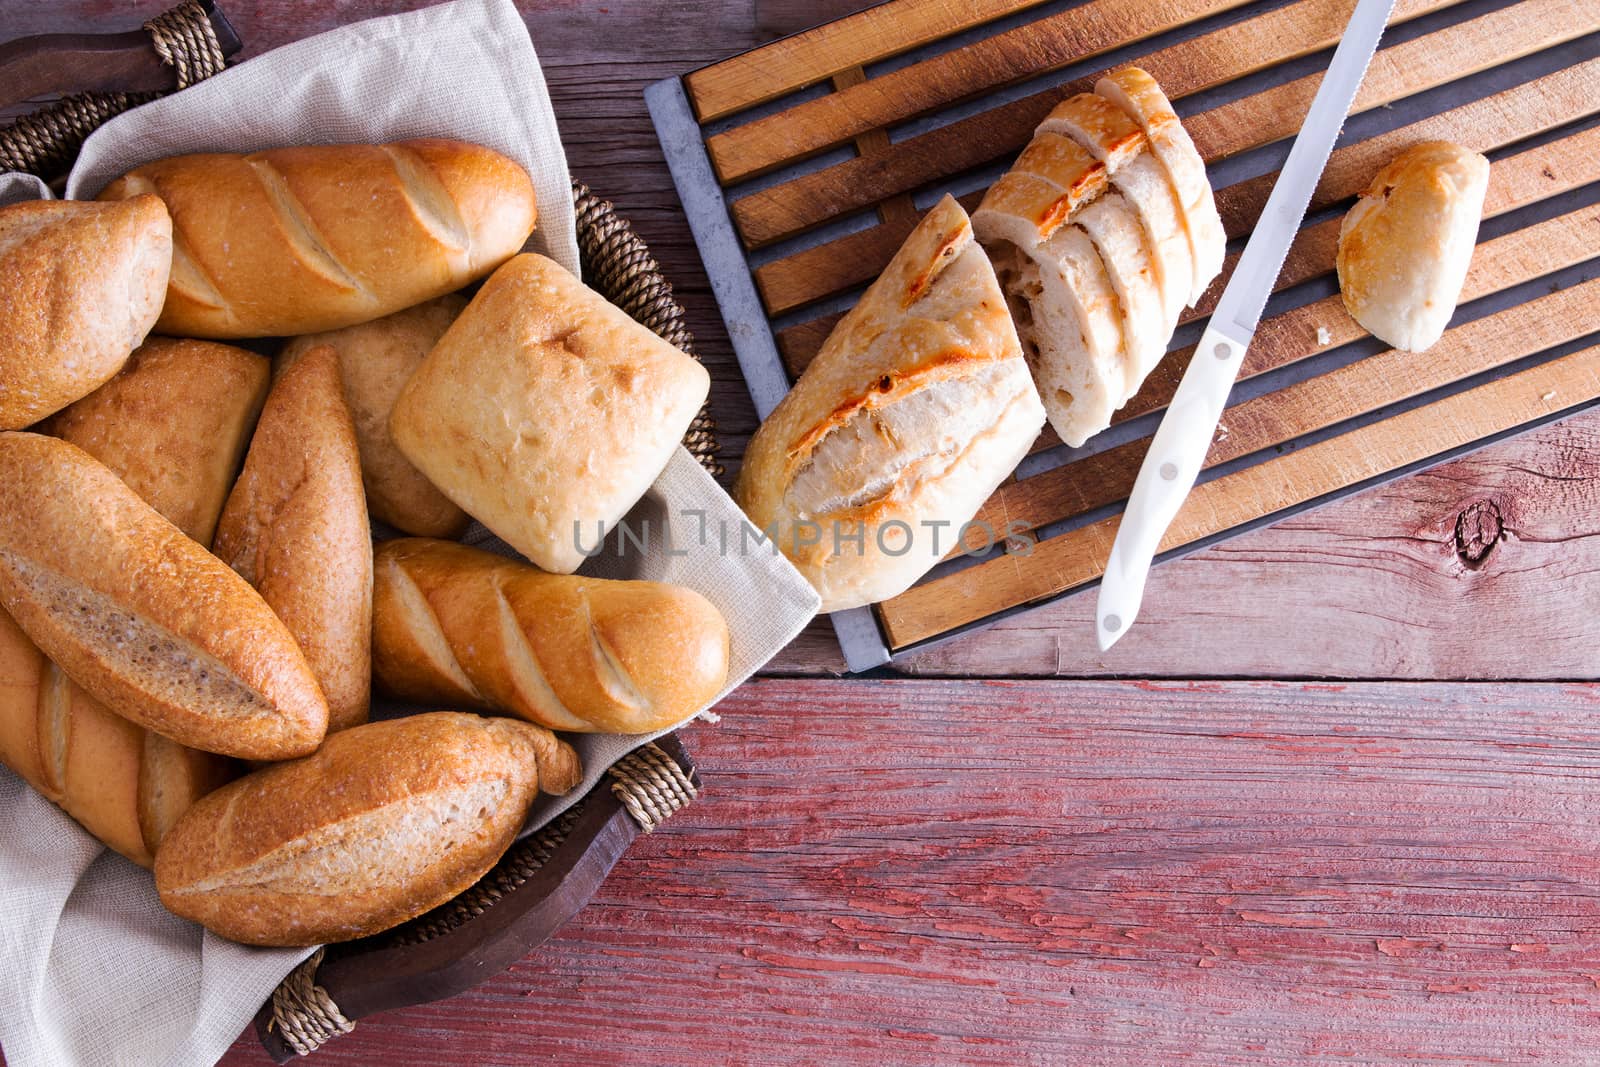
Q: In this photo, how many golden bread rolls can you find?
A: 10